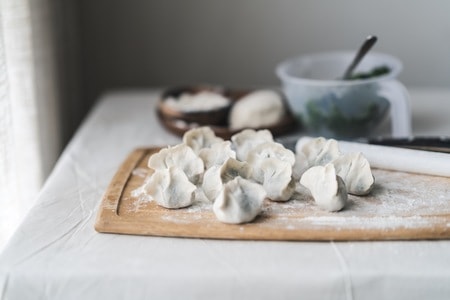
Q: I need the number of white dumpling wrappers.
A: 12